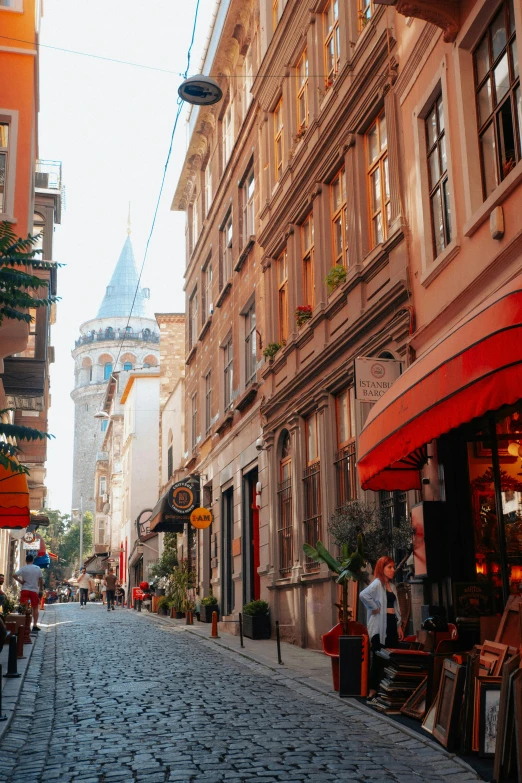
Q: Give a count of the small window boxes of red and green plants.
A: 3